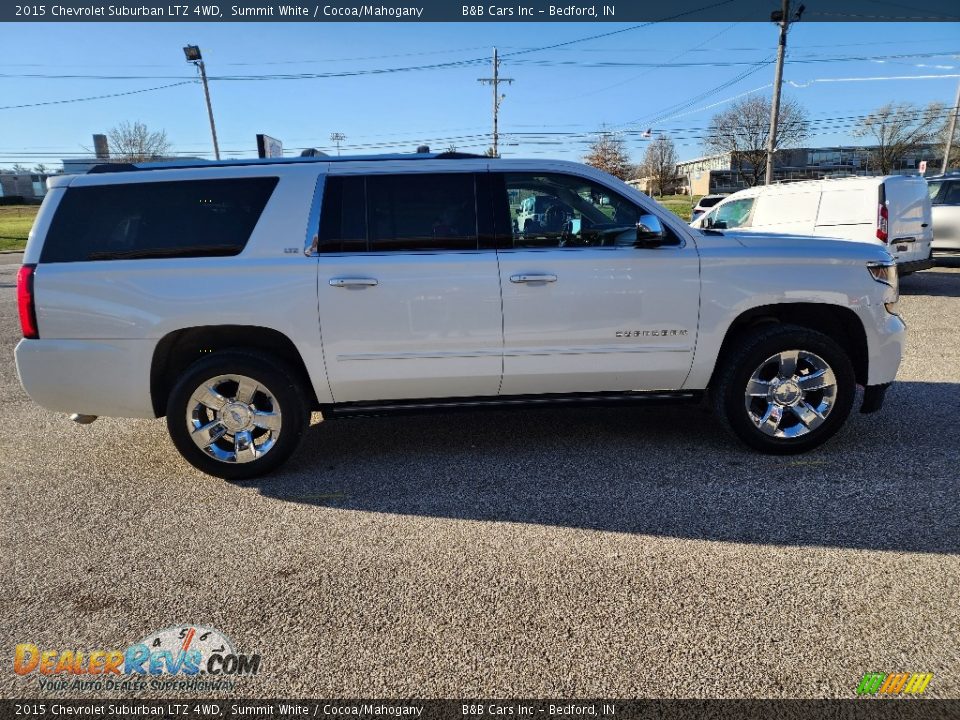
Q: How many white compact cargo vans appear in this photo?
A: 1